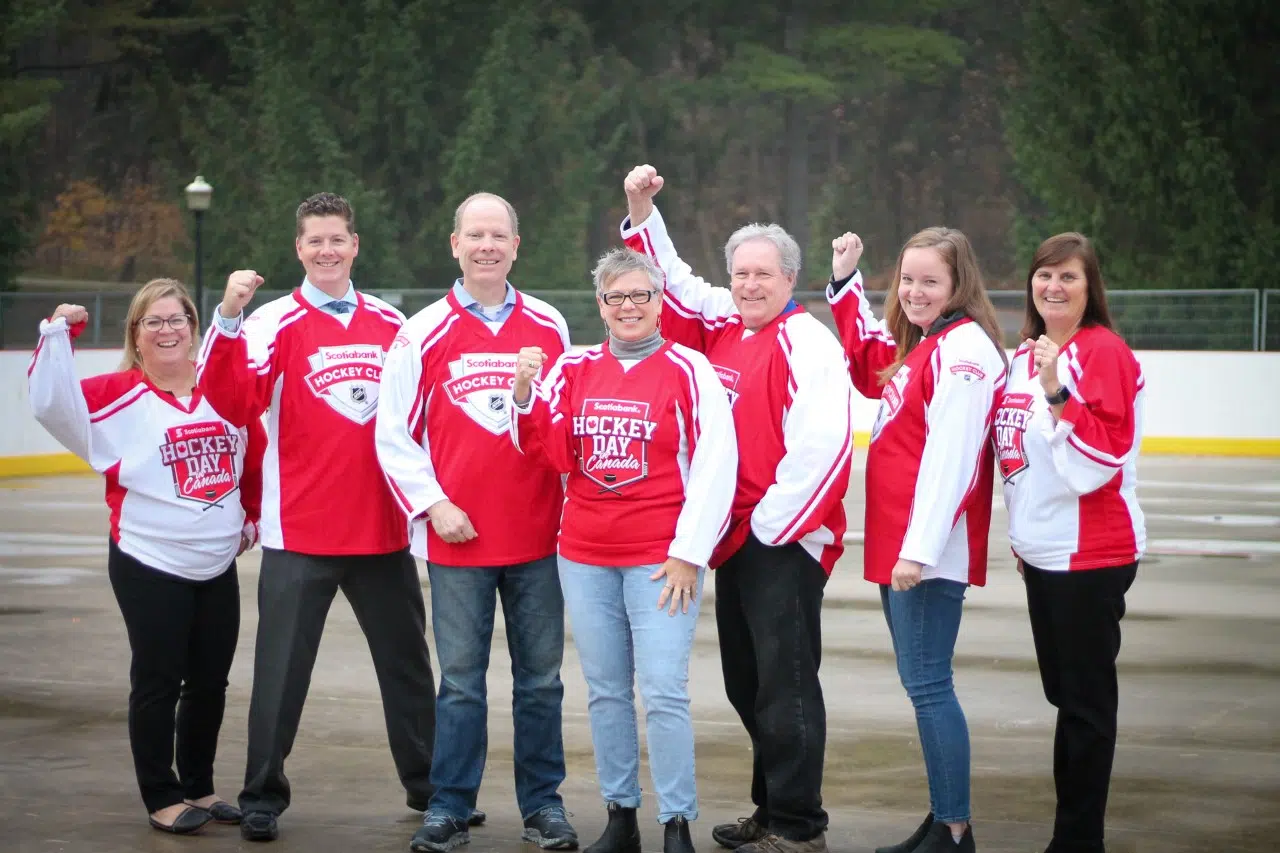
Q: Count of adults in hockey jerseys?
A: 7